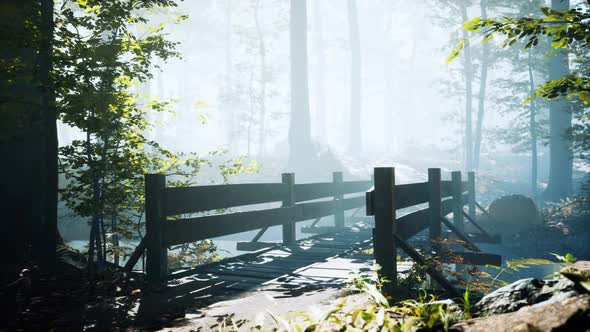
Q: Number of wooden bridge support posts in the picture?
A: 7